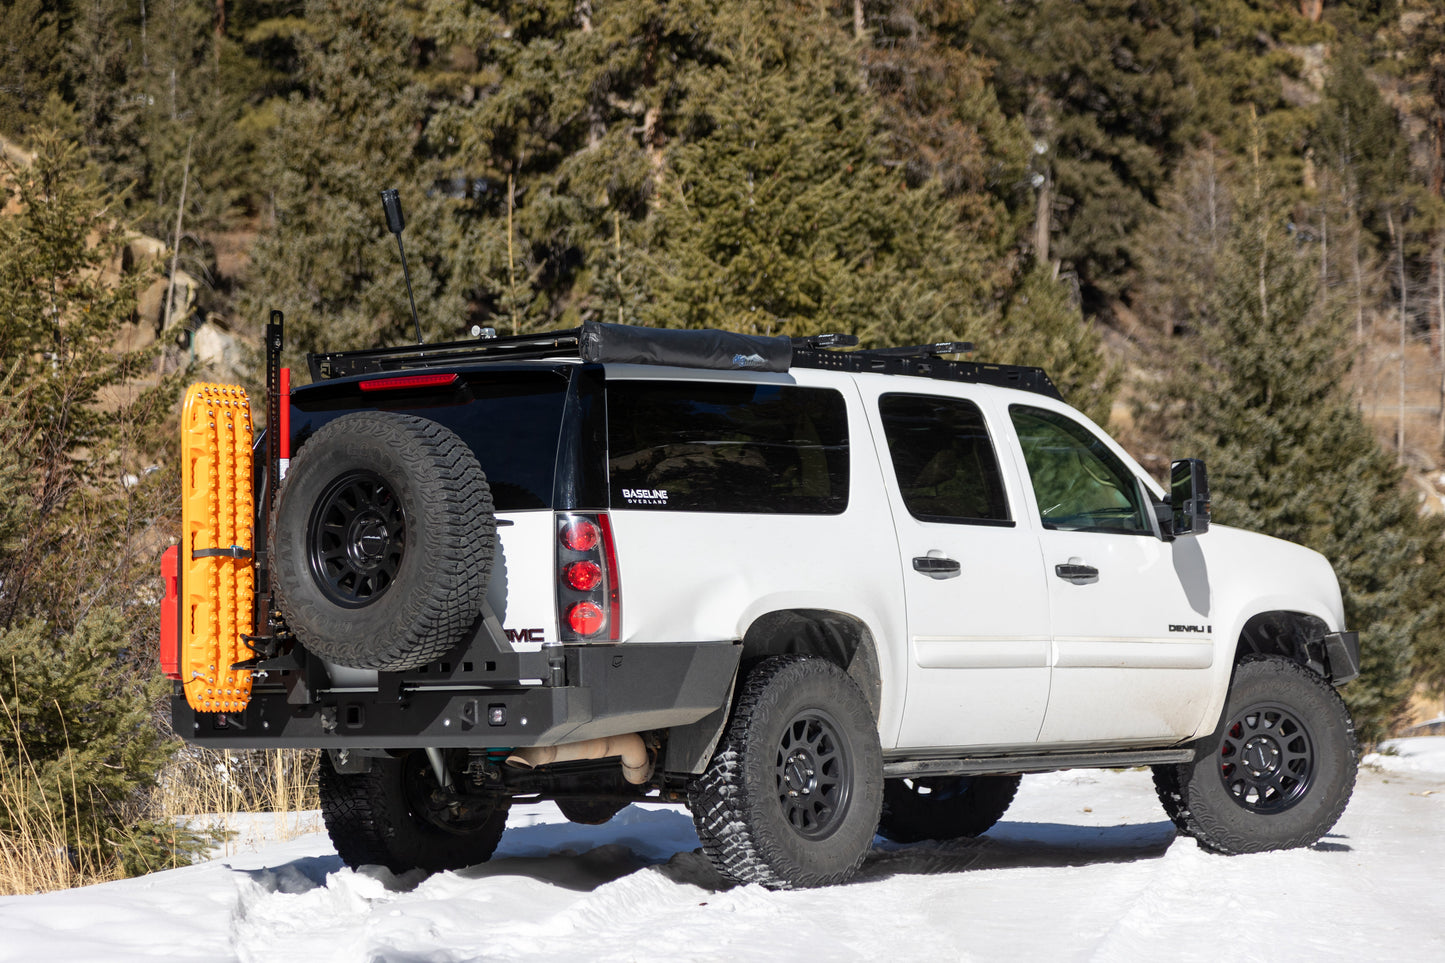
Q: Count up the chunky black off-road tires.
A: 5